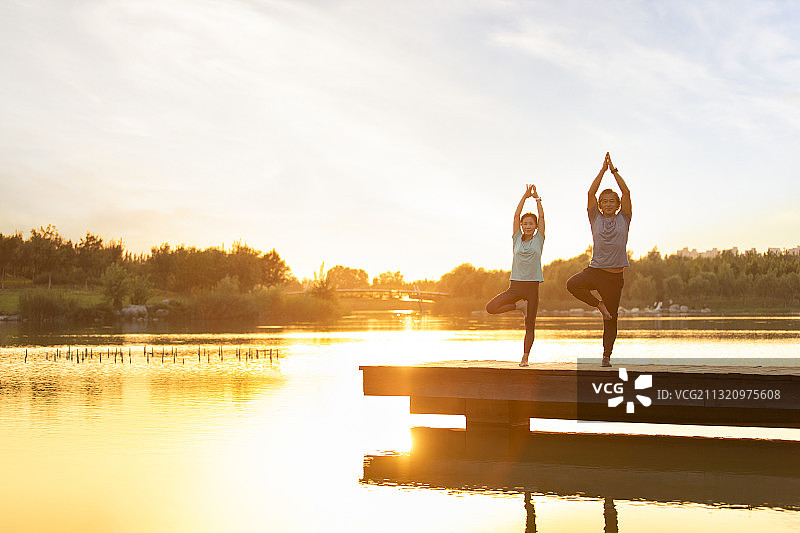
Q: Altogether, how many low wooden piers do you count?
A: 1